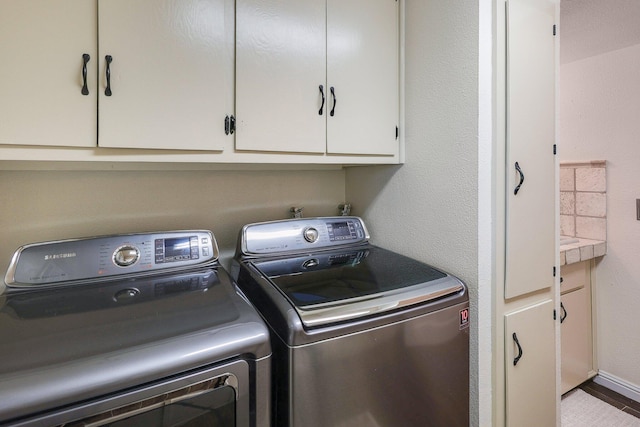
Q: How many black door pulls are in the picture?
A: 7